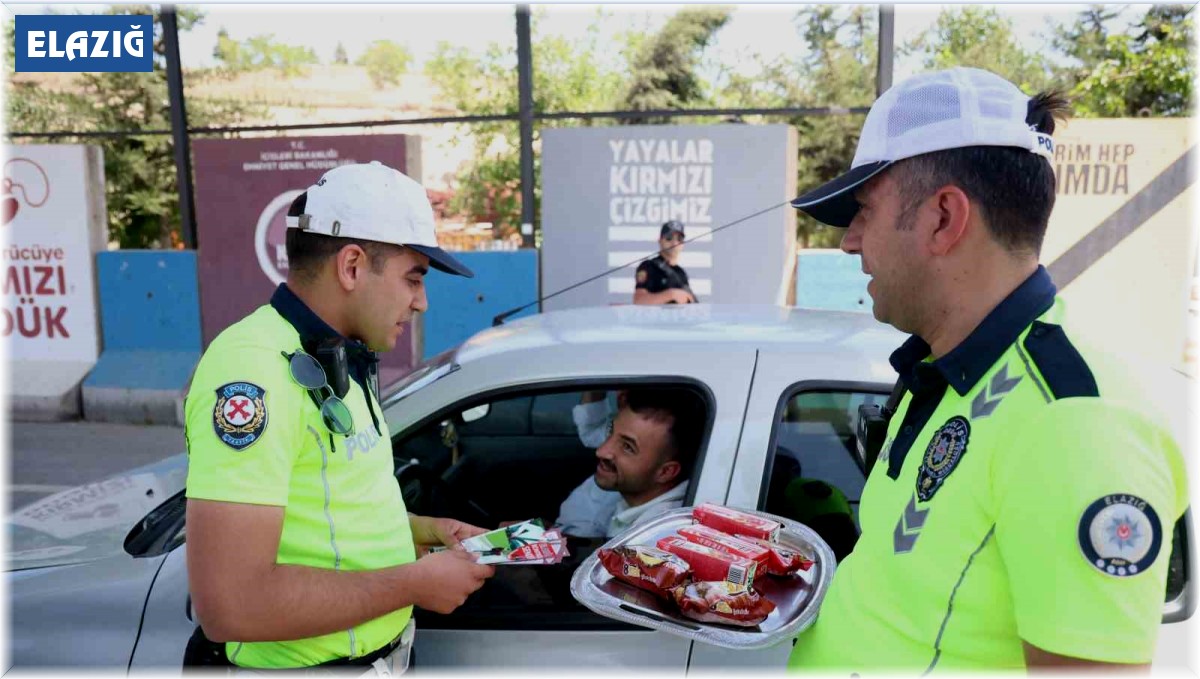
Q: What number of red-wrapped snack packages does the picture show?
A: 6